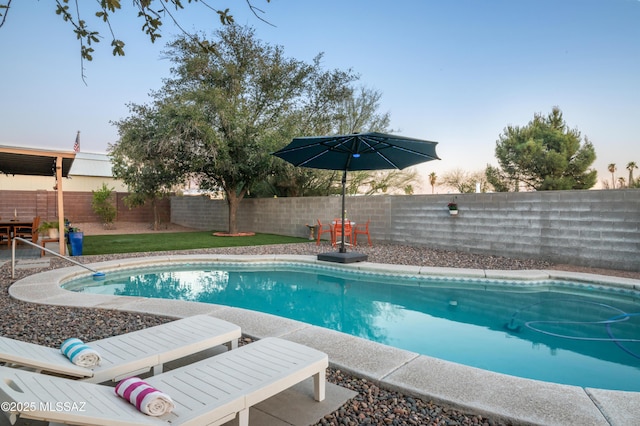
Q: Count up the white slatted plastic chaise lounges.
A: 2